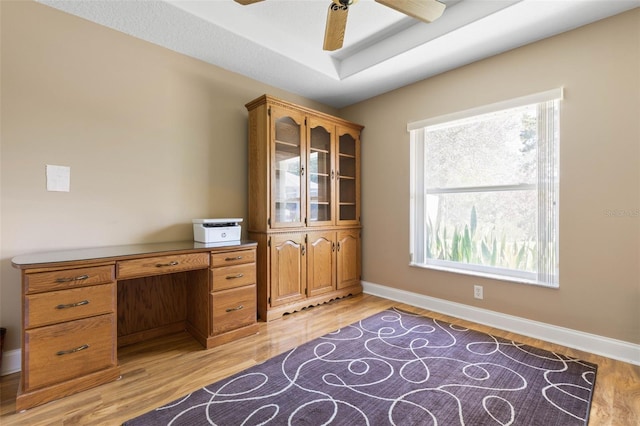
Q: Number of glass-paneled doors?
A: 3